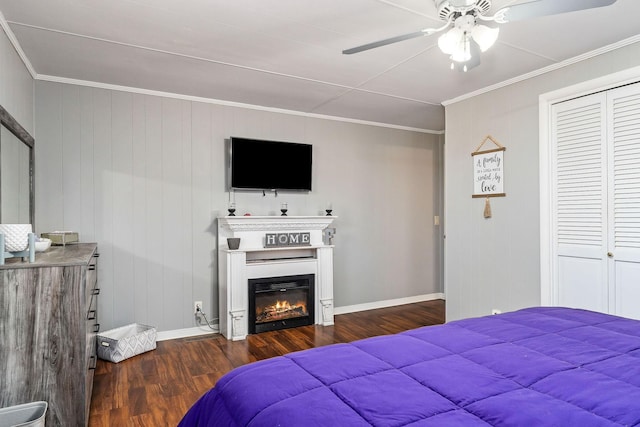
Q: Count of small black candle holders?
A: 3